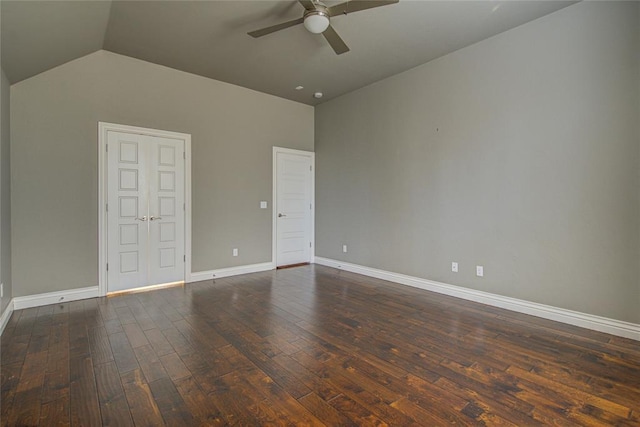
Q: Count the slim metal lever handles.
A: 3